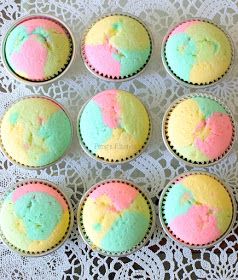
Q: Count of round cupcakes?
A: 9